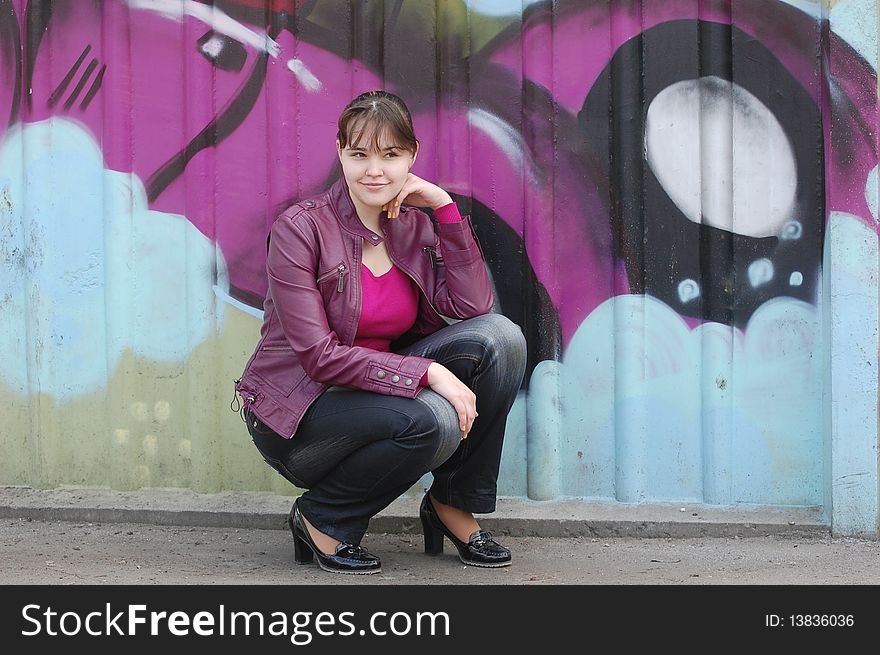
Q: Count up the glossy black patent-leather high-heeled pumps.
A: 2